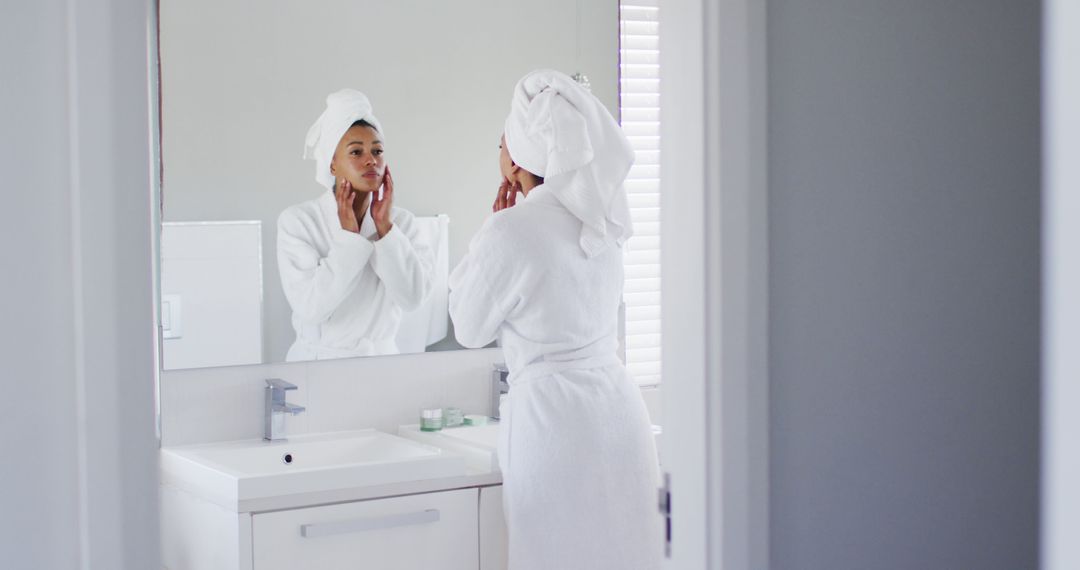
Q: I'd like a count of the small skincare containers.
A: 3